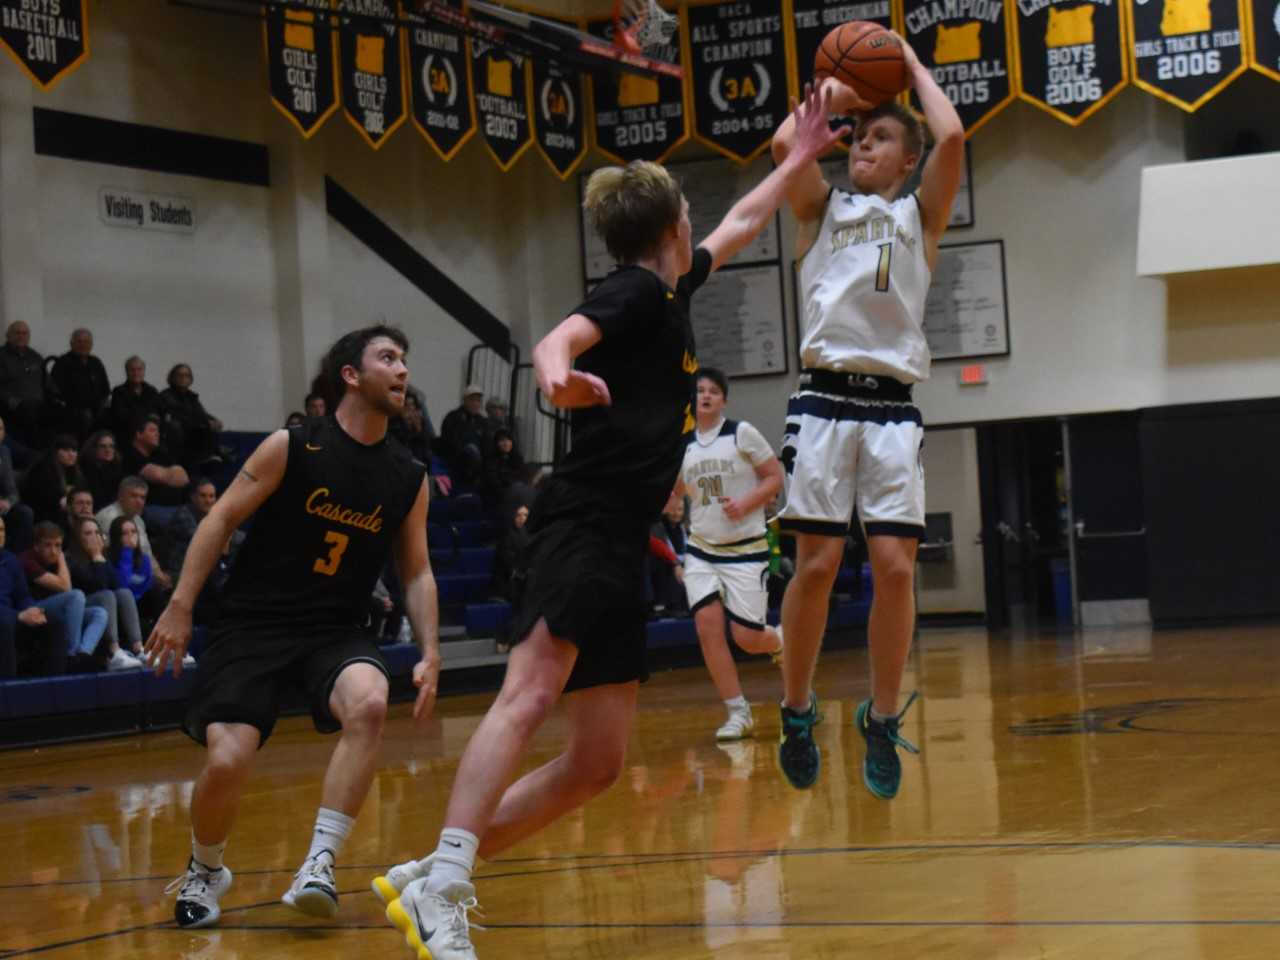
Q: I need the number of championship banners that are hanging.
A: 13